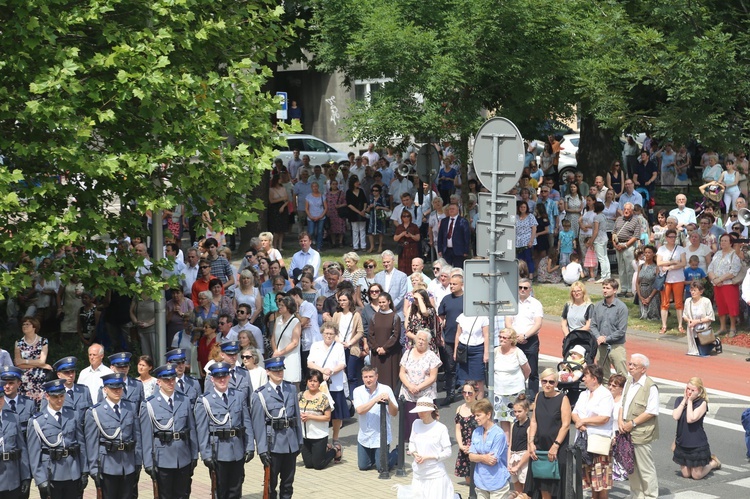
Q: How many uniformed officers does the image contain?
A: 11